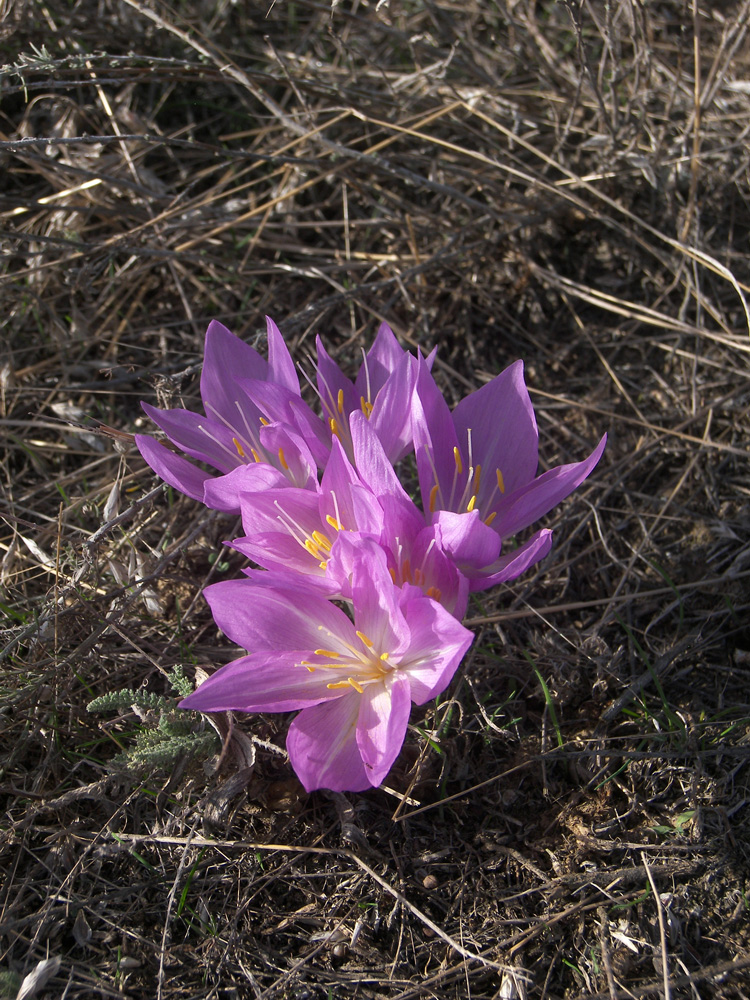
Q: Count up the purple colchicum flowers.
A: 6